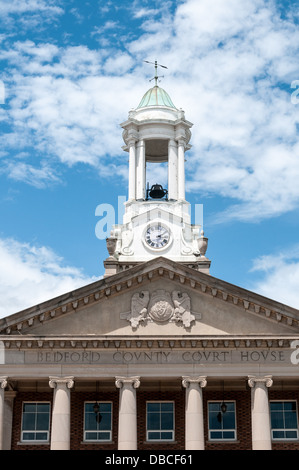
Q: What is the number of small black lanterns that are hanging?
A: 2